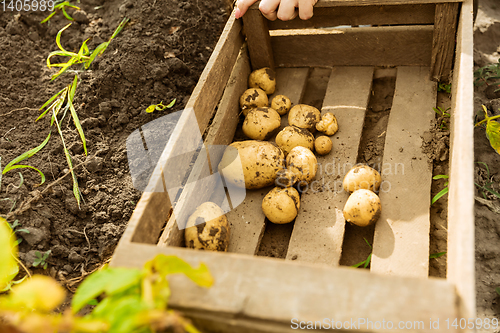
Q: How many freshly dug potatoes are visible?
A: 15